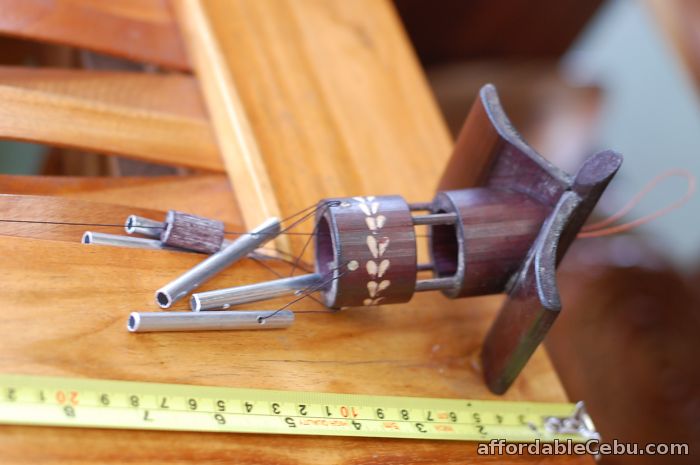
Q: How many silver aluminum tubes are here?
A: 5